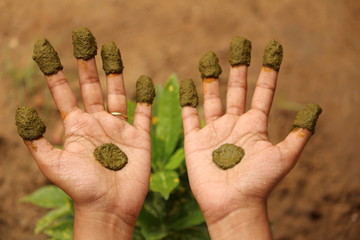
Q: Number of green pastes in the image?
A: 12